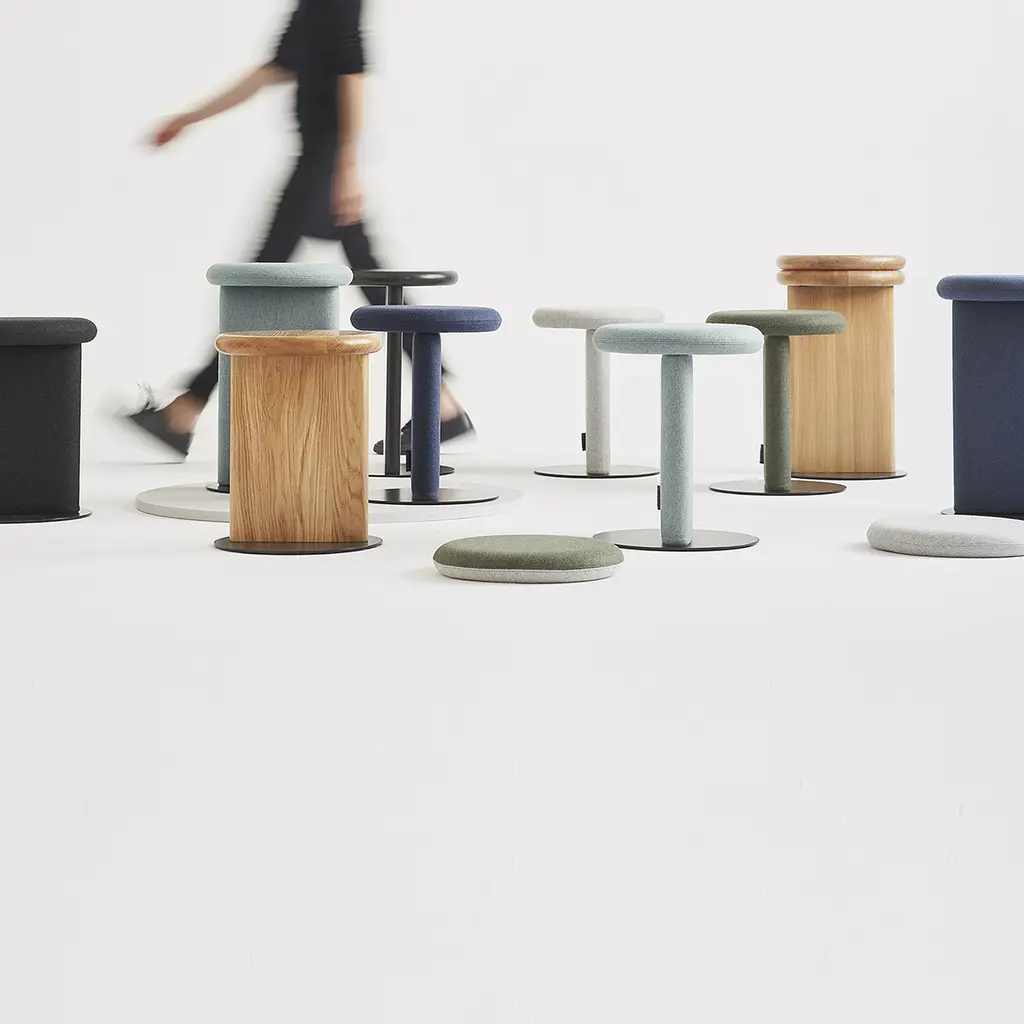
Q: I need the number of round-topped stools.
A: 10